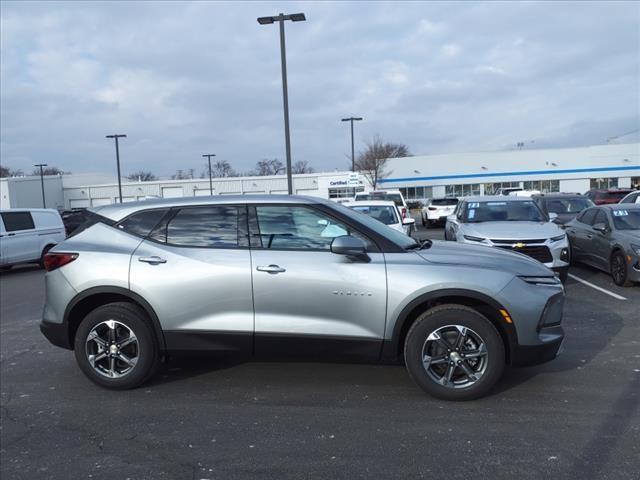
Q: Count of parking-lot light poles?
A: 5